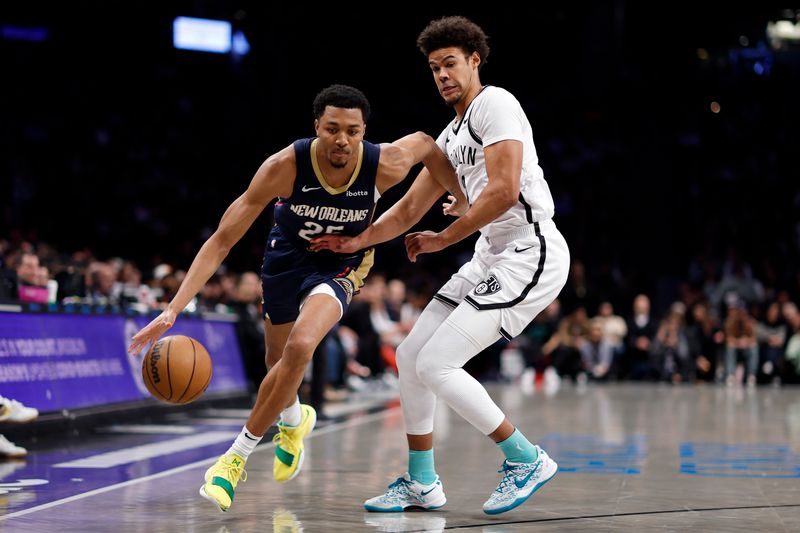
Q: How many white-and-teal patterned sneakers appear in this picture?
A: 2